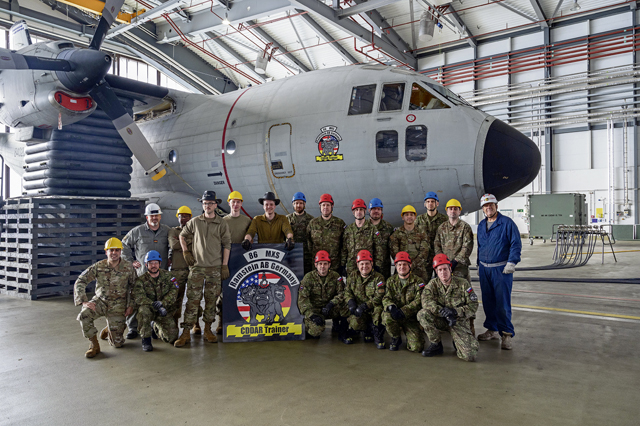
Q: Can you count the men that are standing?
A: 13